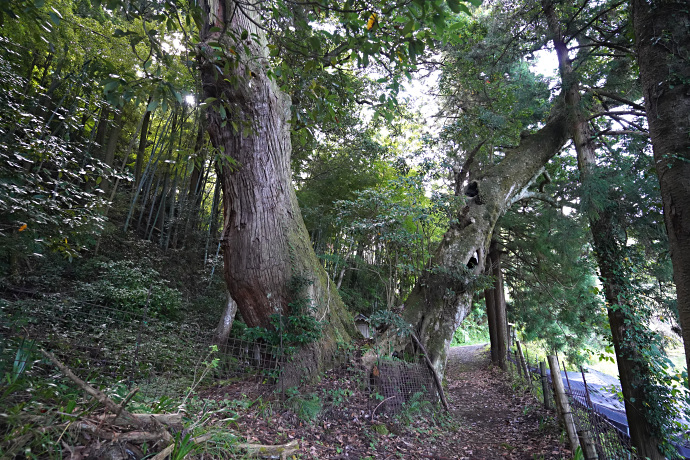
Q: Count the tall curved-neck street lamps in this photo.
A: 0